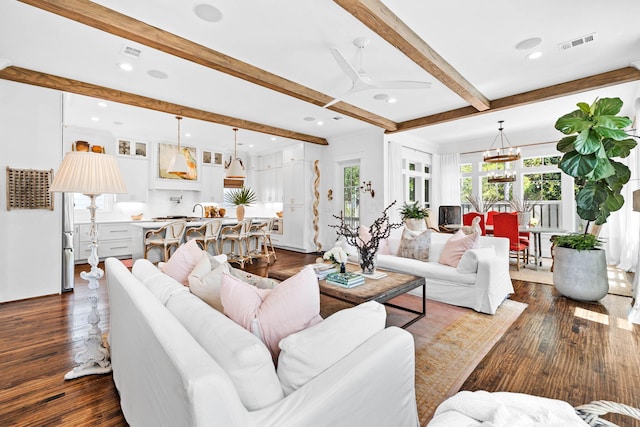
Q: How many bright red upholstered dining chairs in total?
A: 4